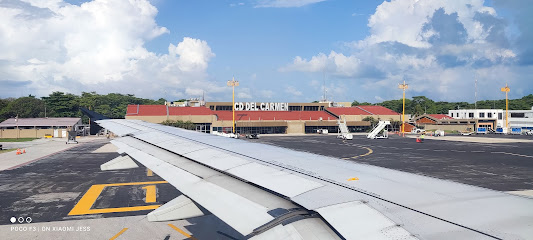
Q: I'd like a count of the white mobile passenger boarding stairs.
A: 2